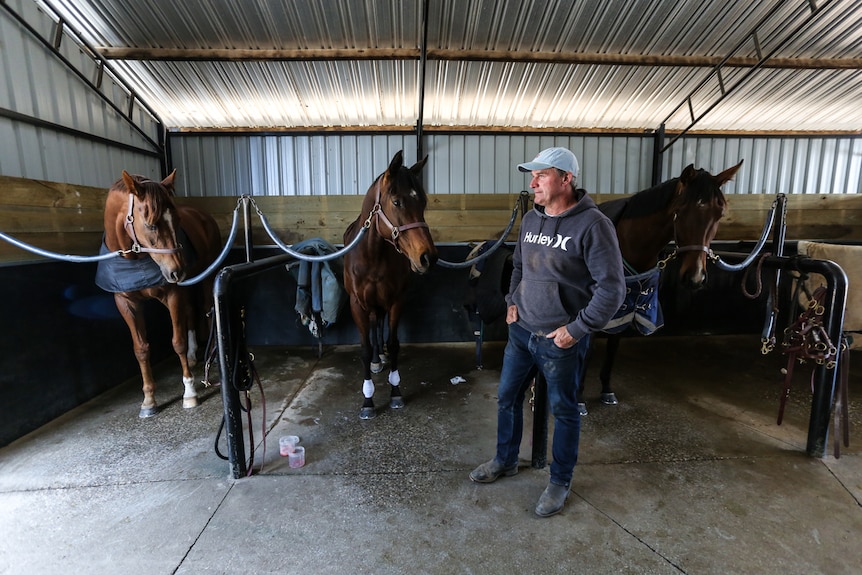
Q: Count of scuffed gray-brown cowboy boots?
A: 2